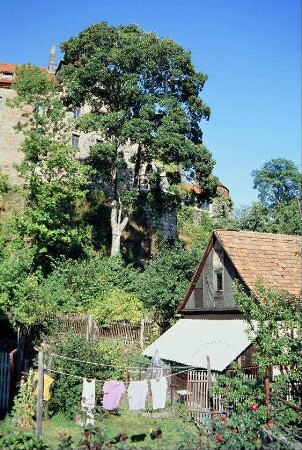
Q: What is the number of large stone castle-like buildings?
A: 1